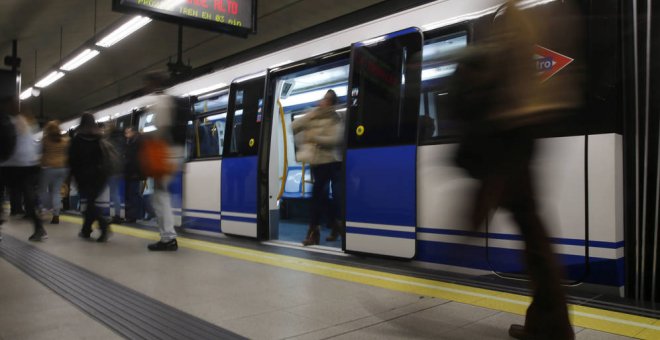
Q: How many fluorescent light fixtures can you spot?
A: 4